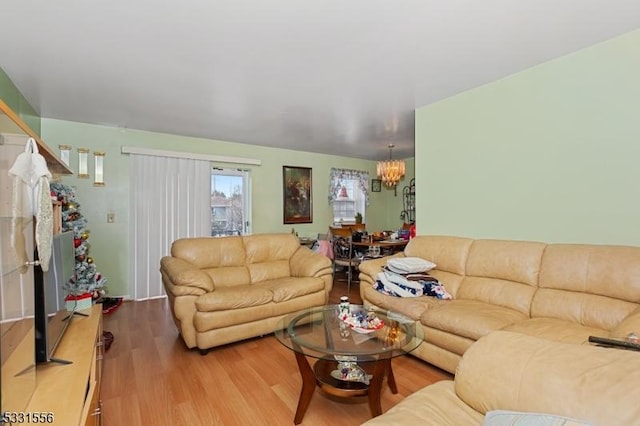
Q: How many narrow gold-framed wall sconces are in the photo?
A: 3